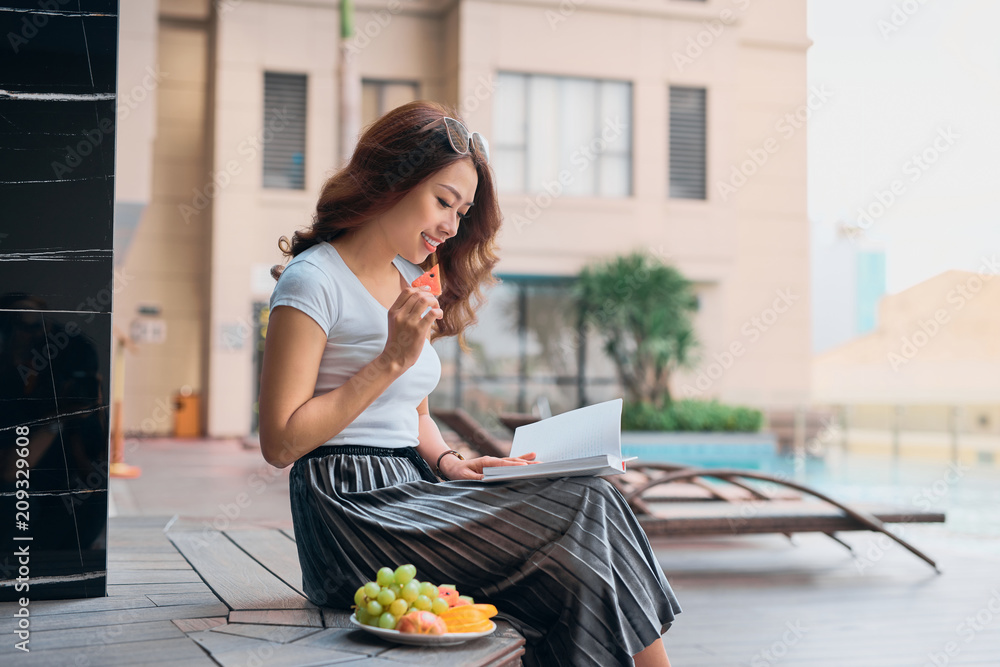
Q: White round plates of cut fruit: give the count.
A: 1